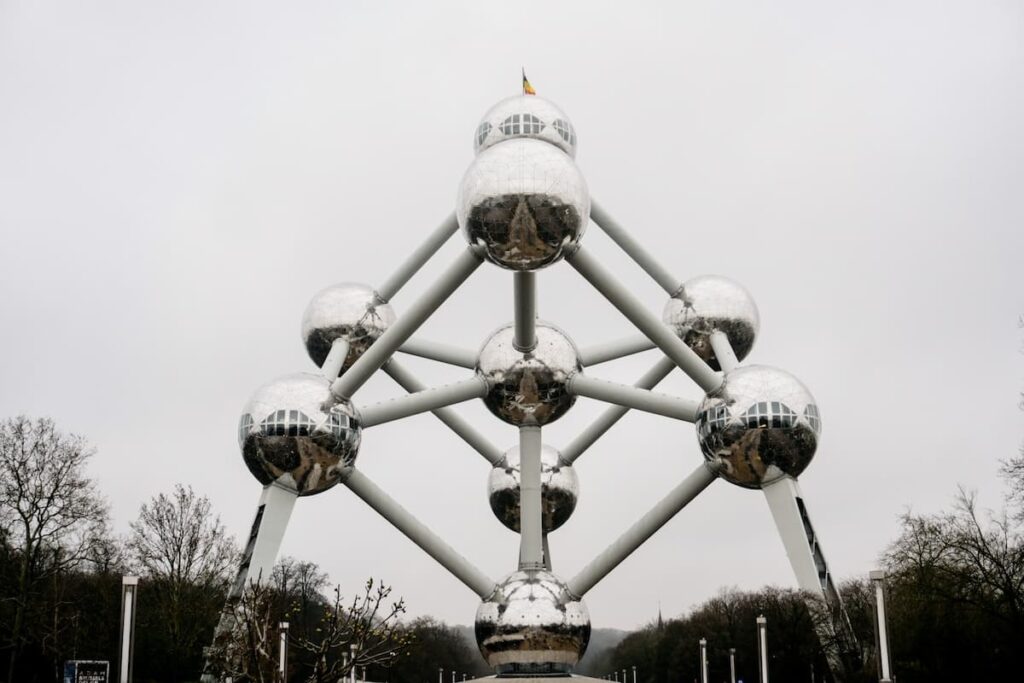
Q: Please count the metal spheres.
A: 9